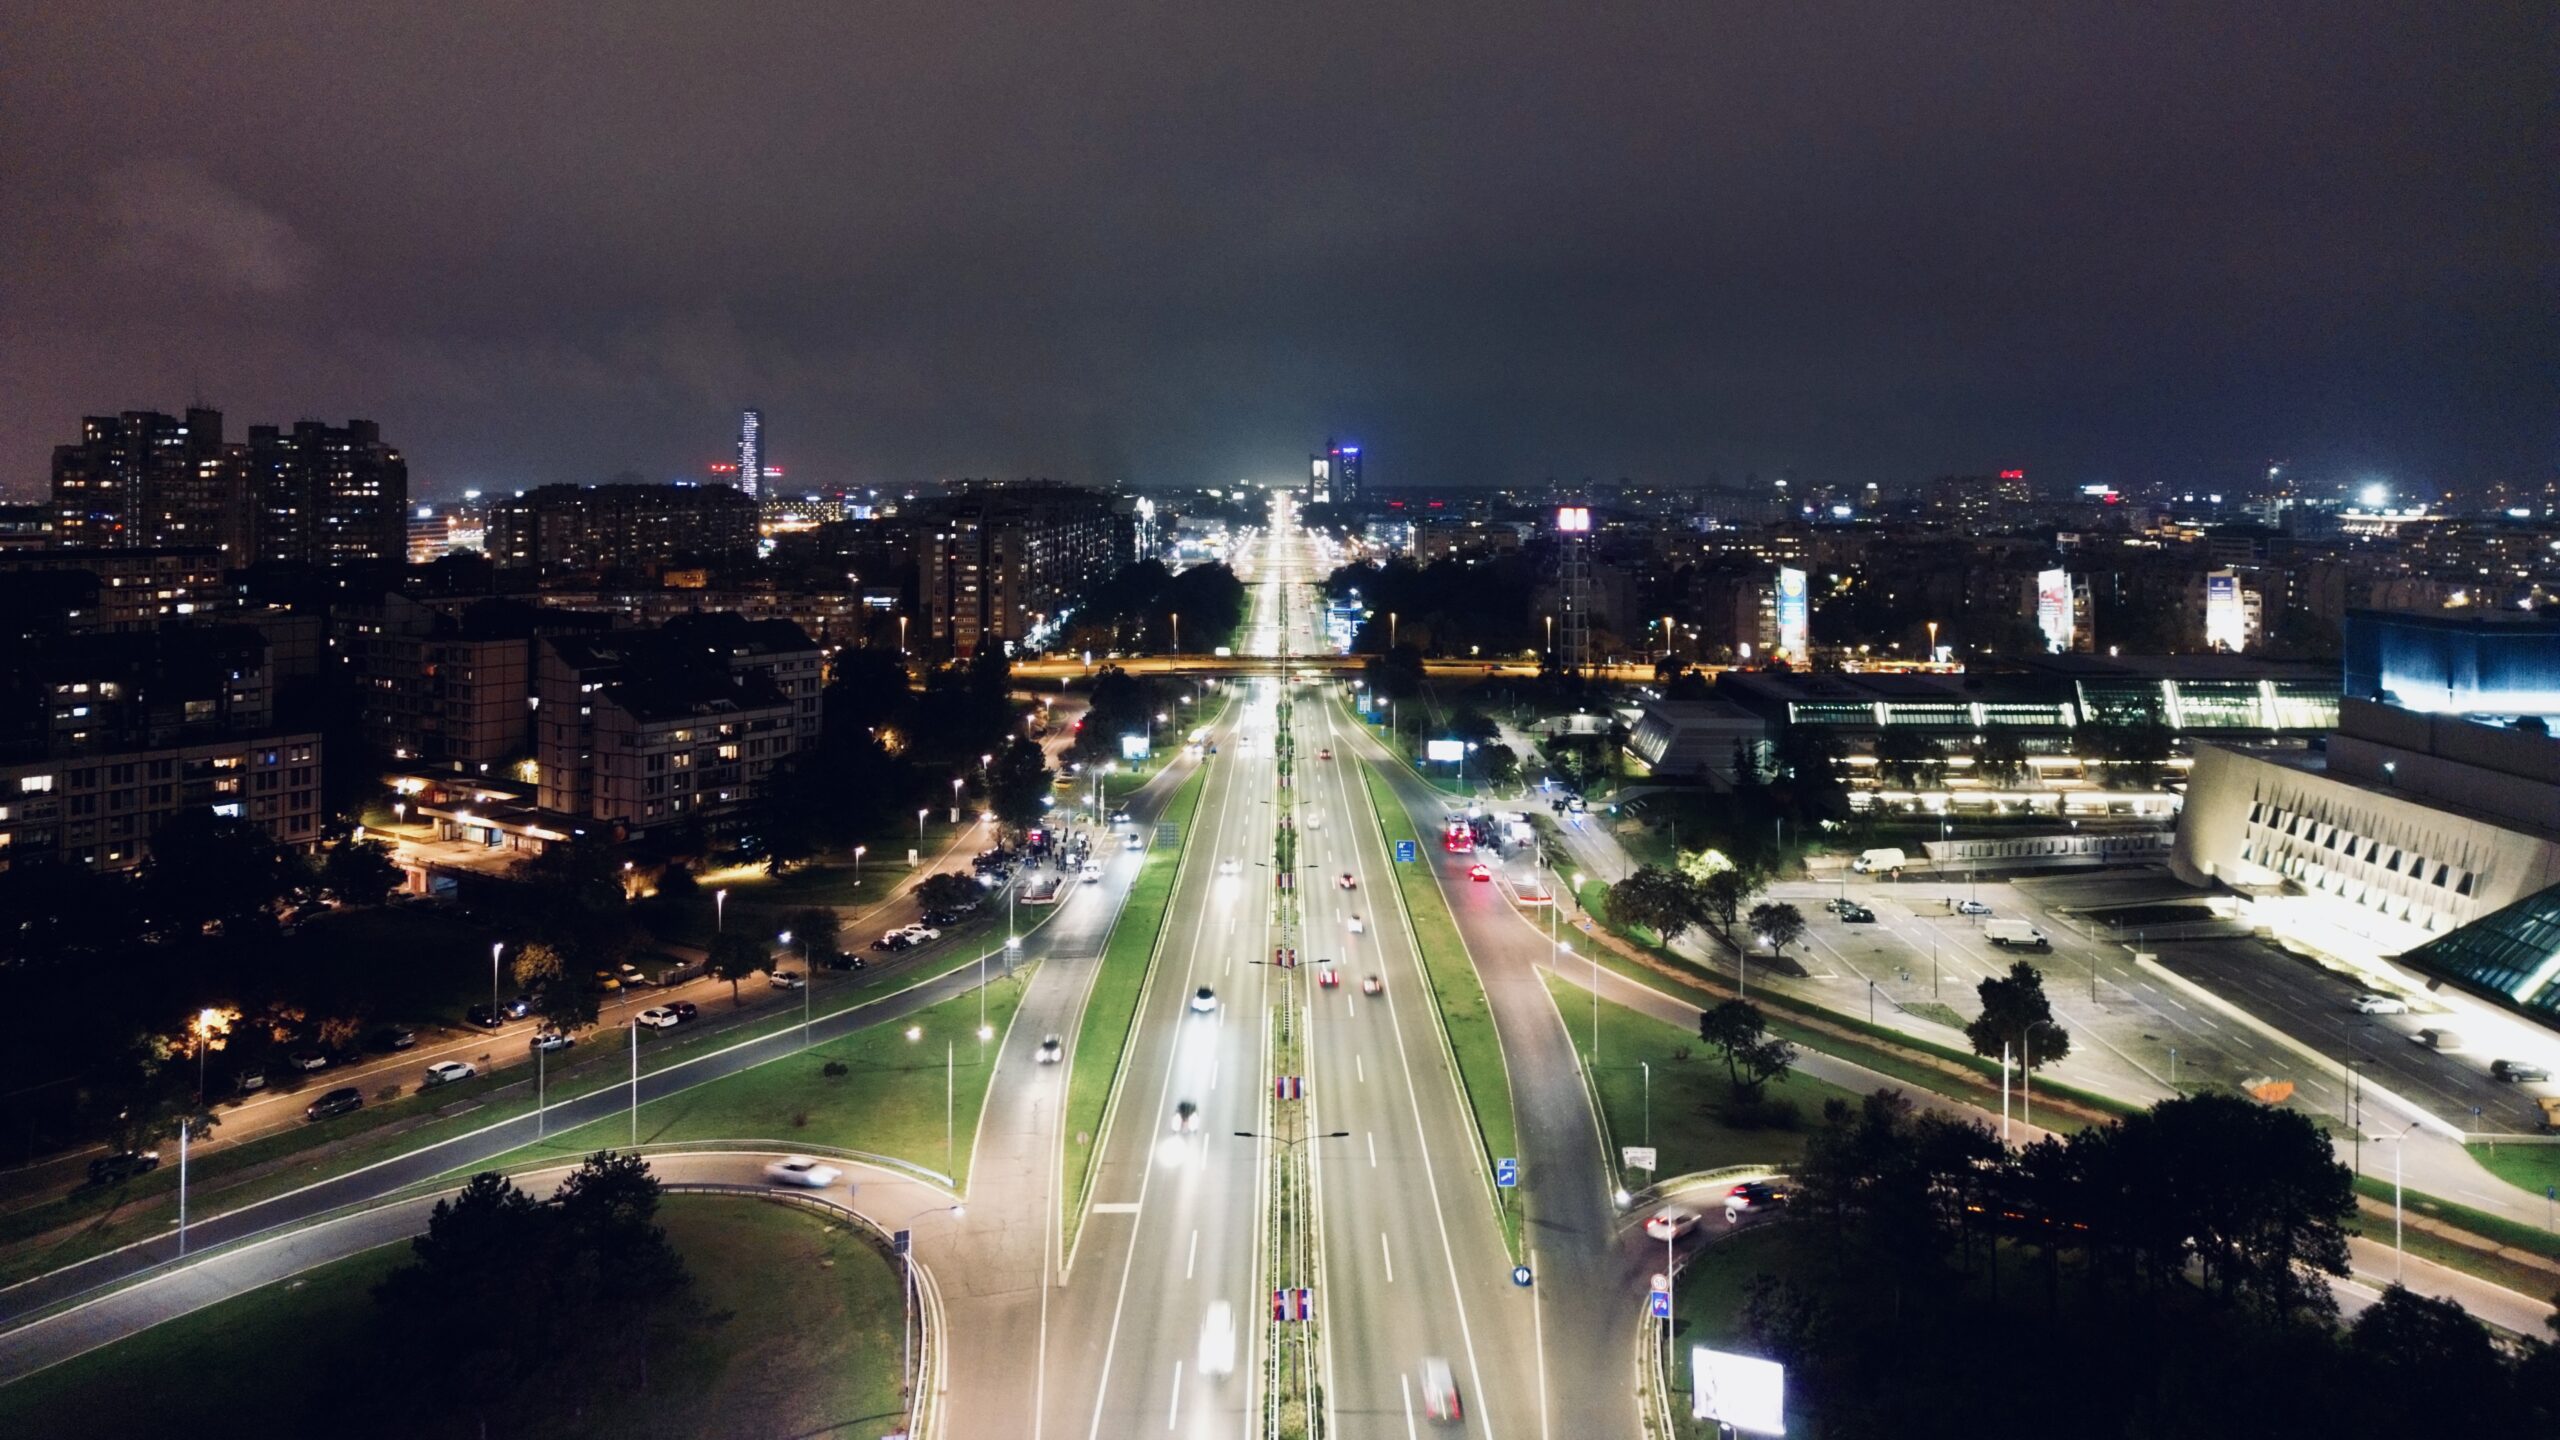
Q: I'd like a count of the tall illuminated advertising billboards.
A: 3